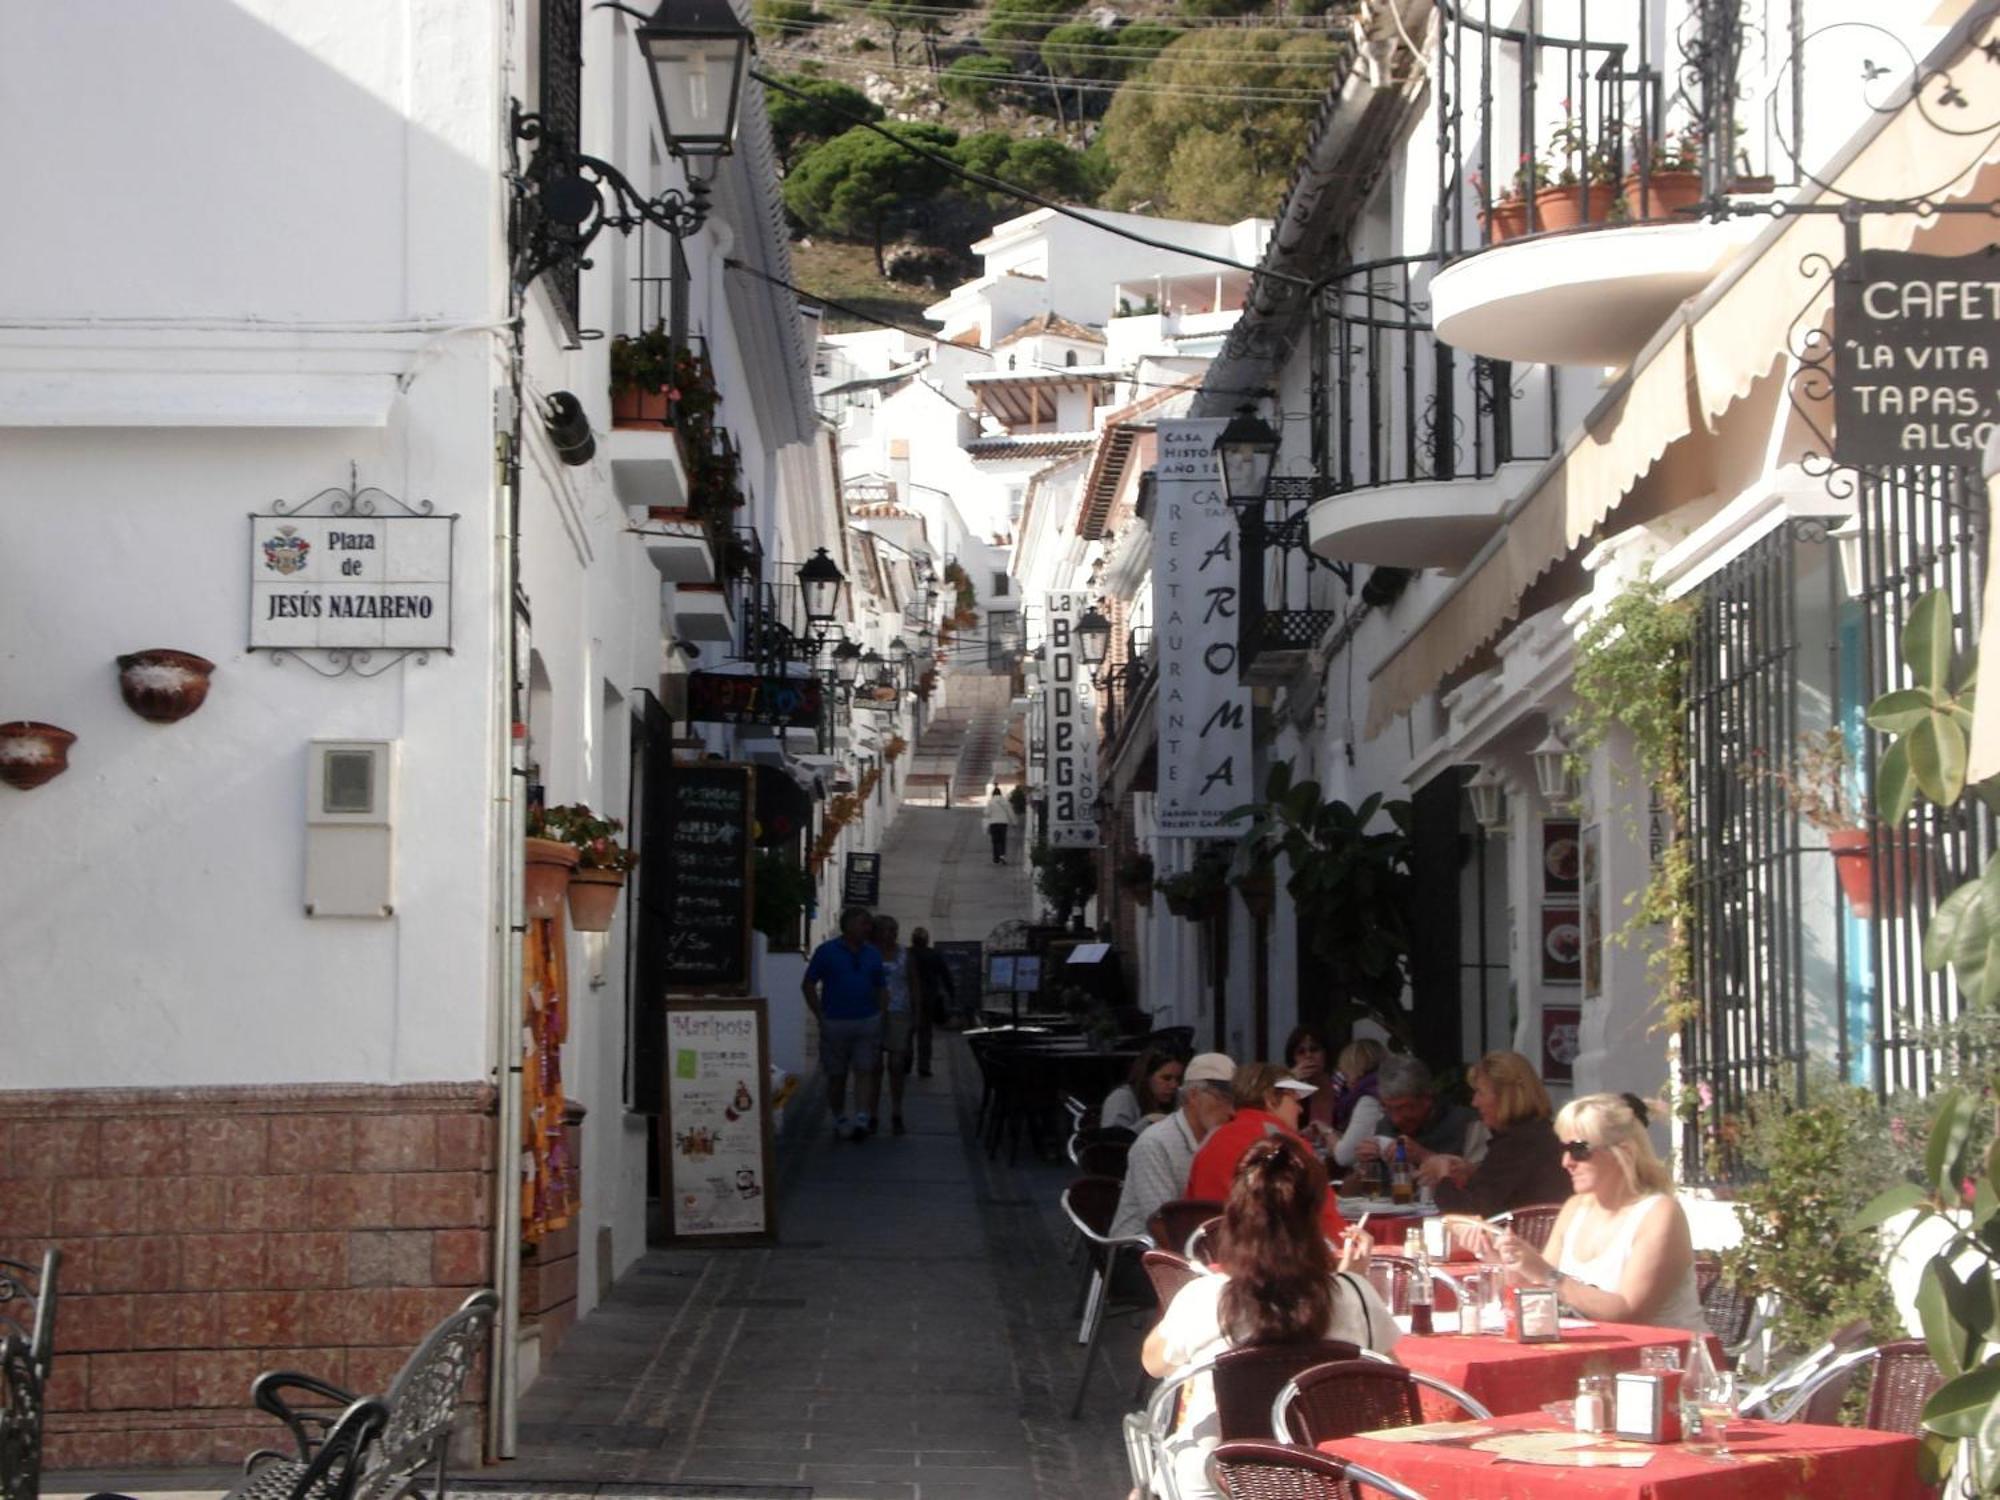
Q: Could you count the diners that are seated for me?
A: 9